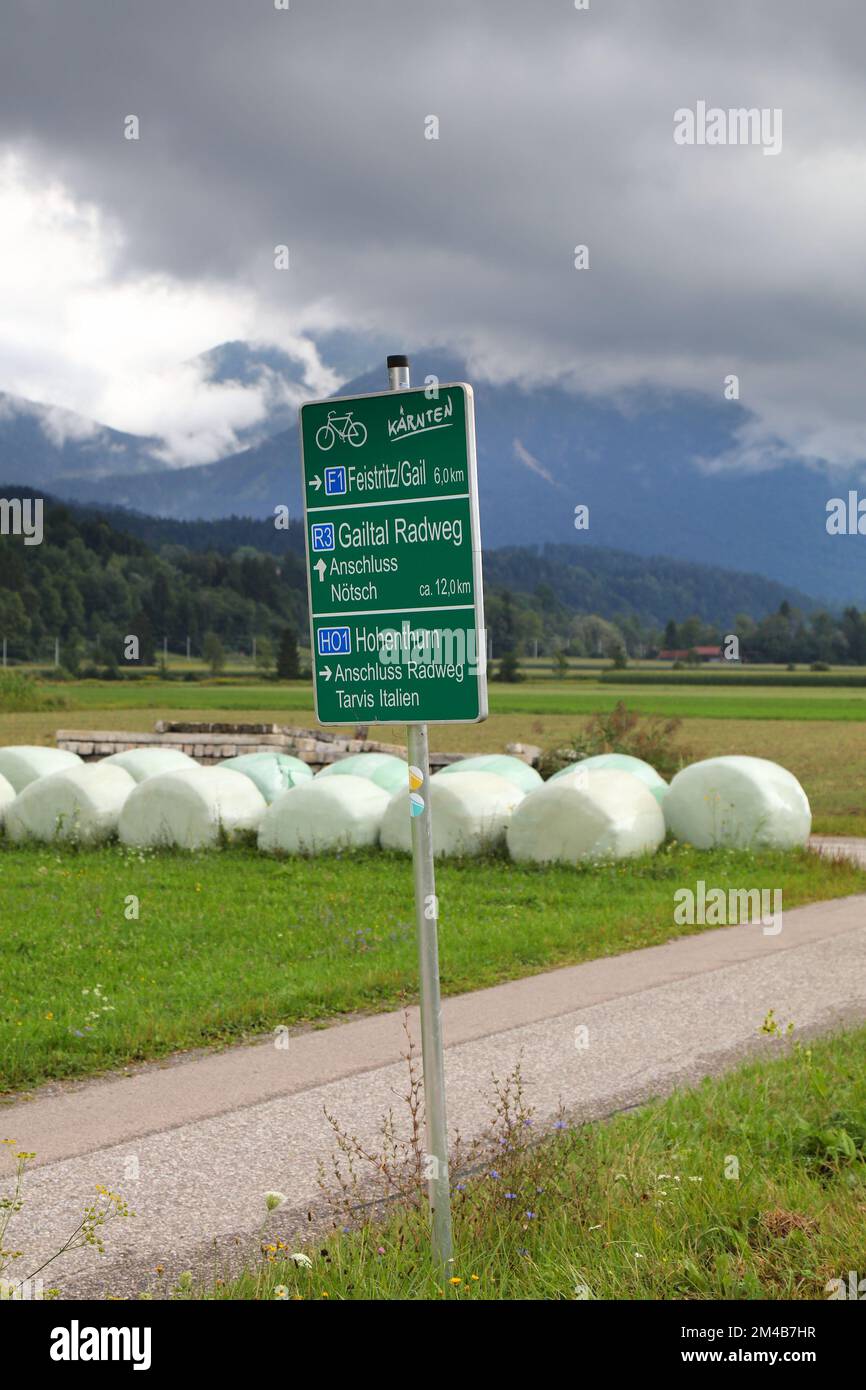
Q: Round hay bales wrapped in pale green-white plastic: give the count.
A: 13